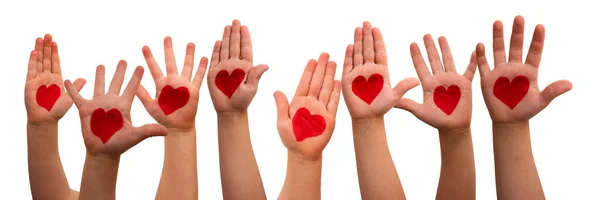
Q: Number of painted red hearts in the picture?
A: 8